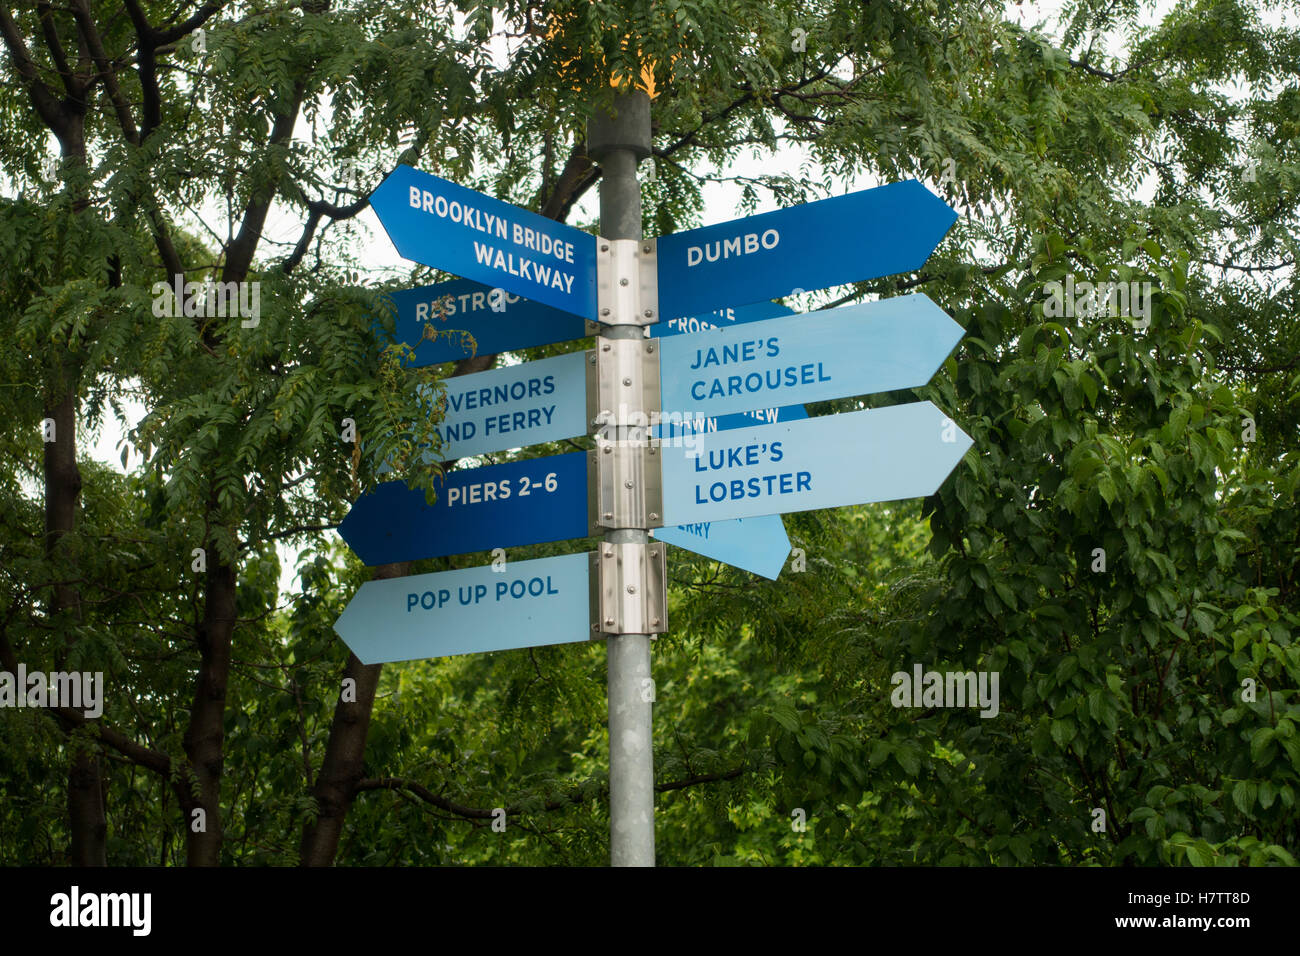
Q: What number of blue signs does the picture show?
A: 11